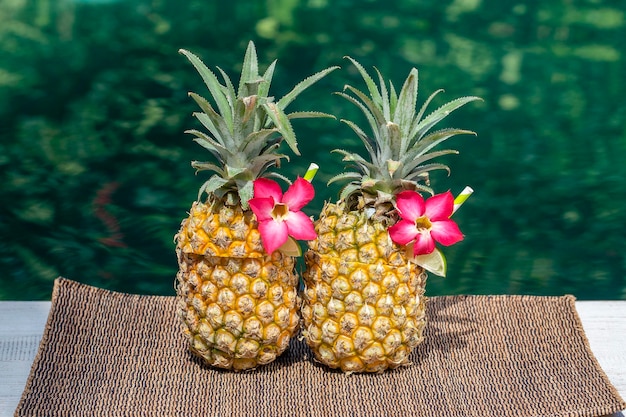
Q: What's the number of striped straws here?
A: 2